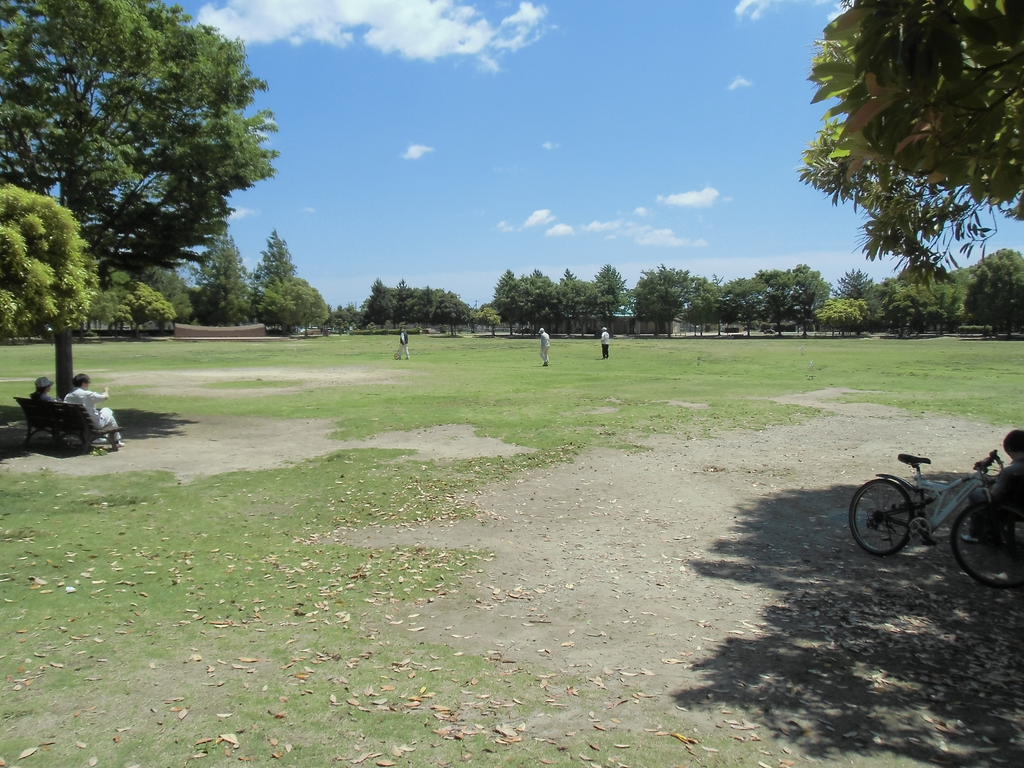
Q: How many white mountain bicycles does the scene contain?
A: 1